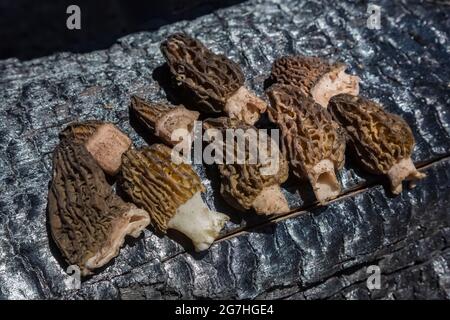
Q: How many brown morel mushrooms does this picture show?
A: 9